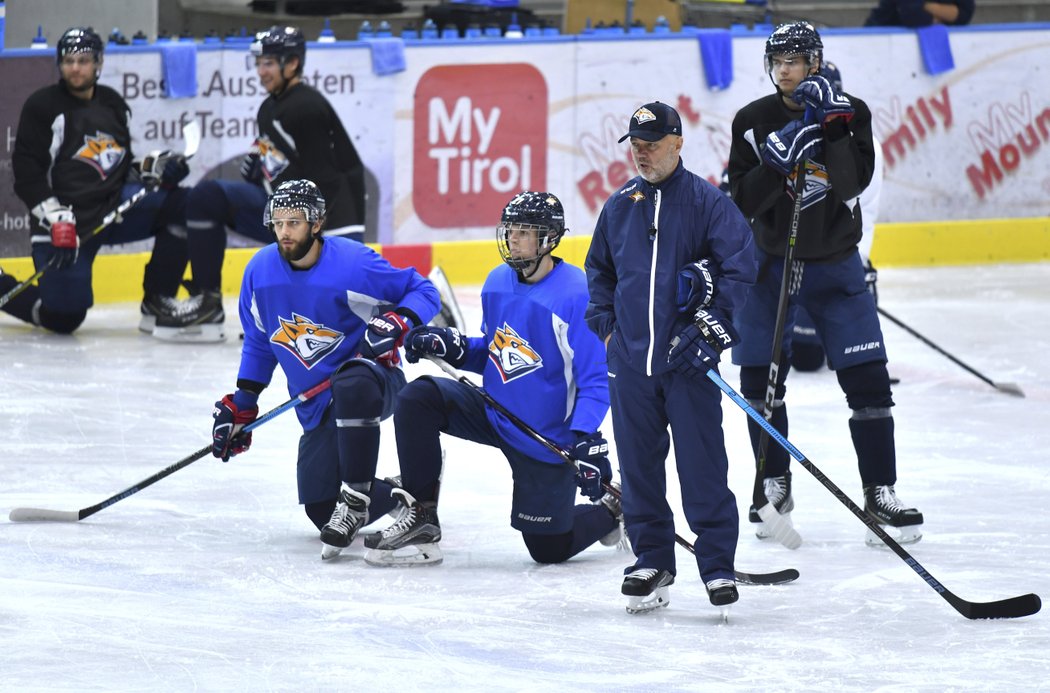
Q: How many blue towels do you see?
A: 4